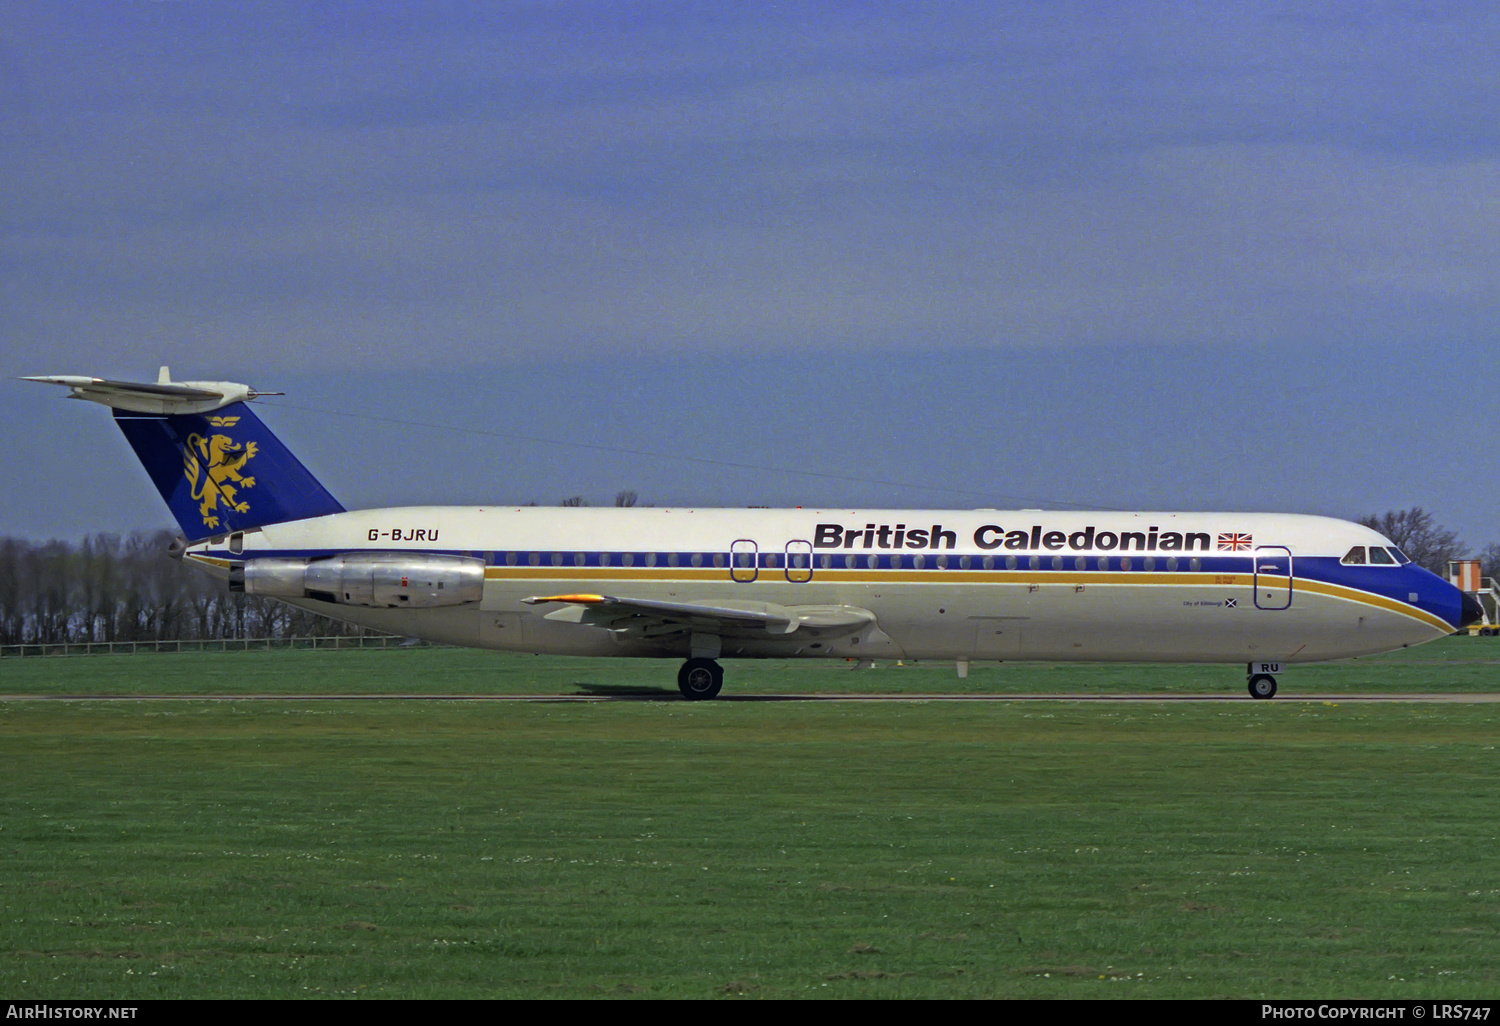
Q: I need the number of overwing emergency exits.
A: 2